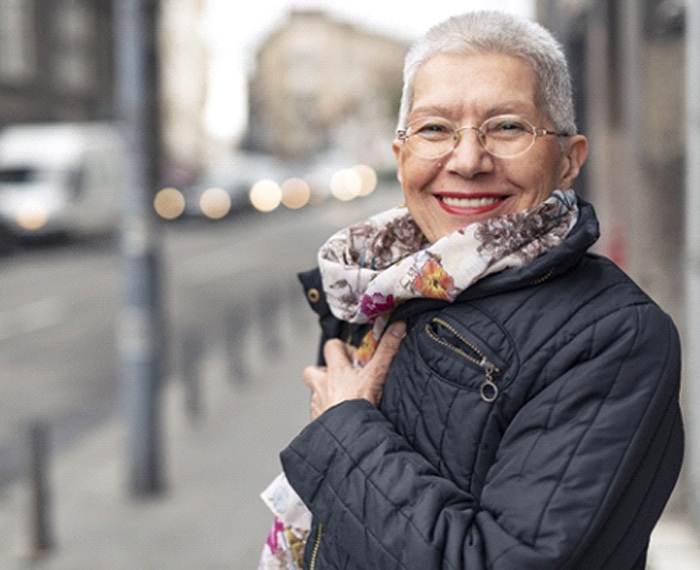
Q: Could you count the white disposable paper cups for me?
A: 0